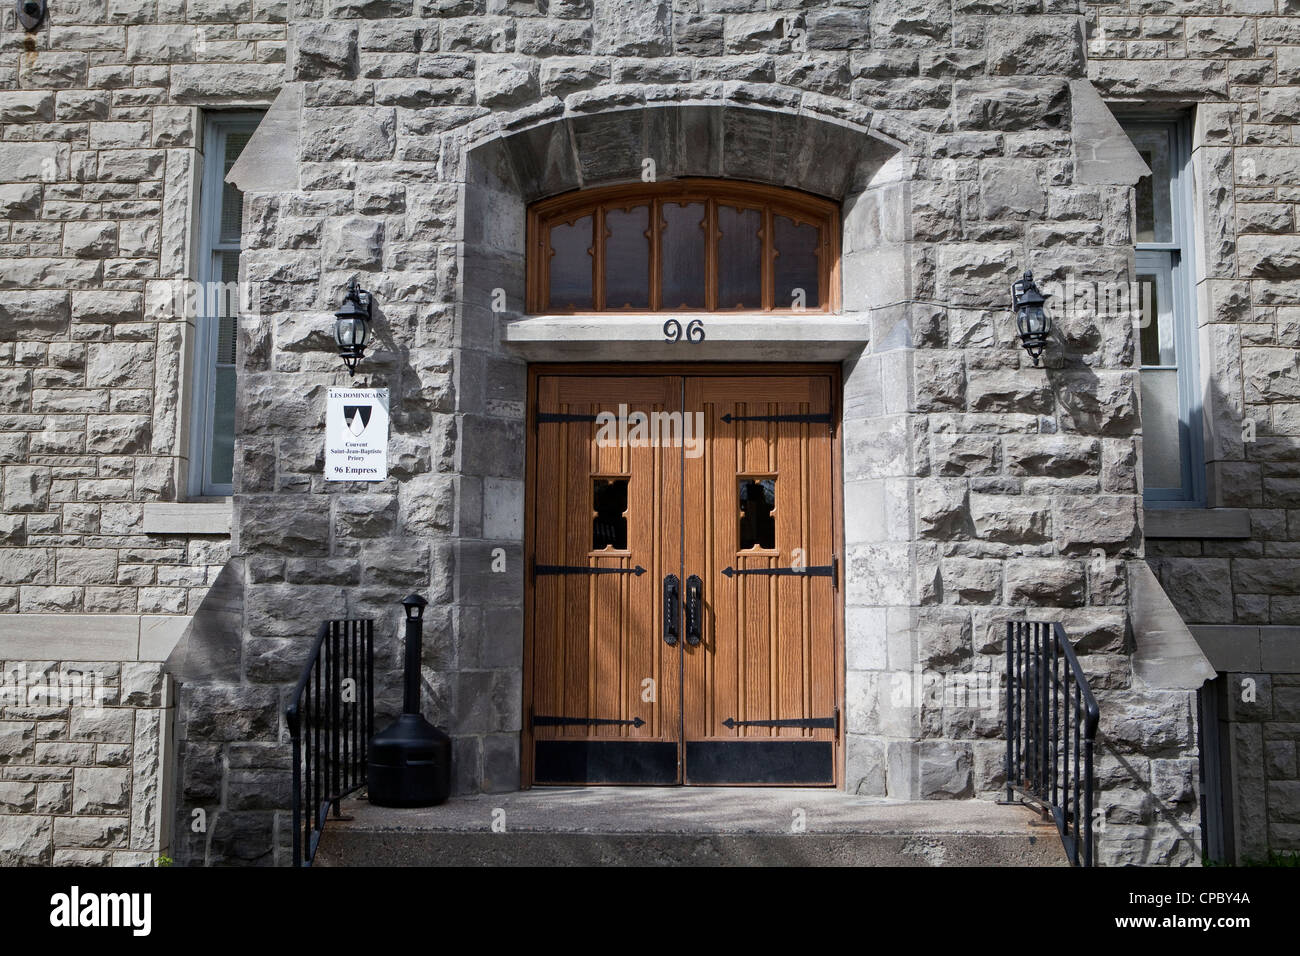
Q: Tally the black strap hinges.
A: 6